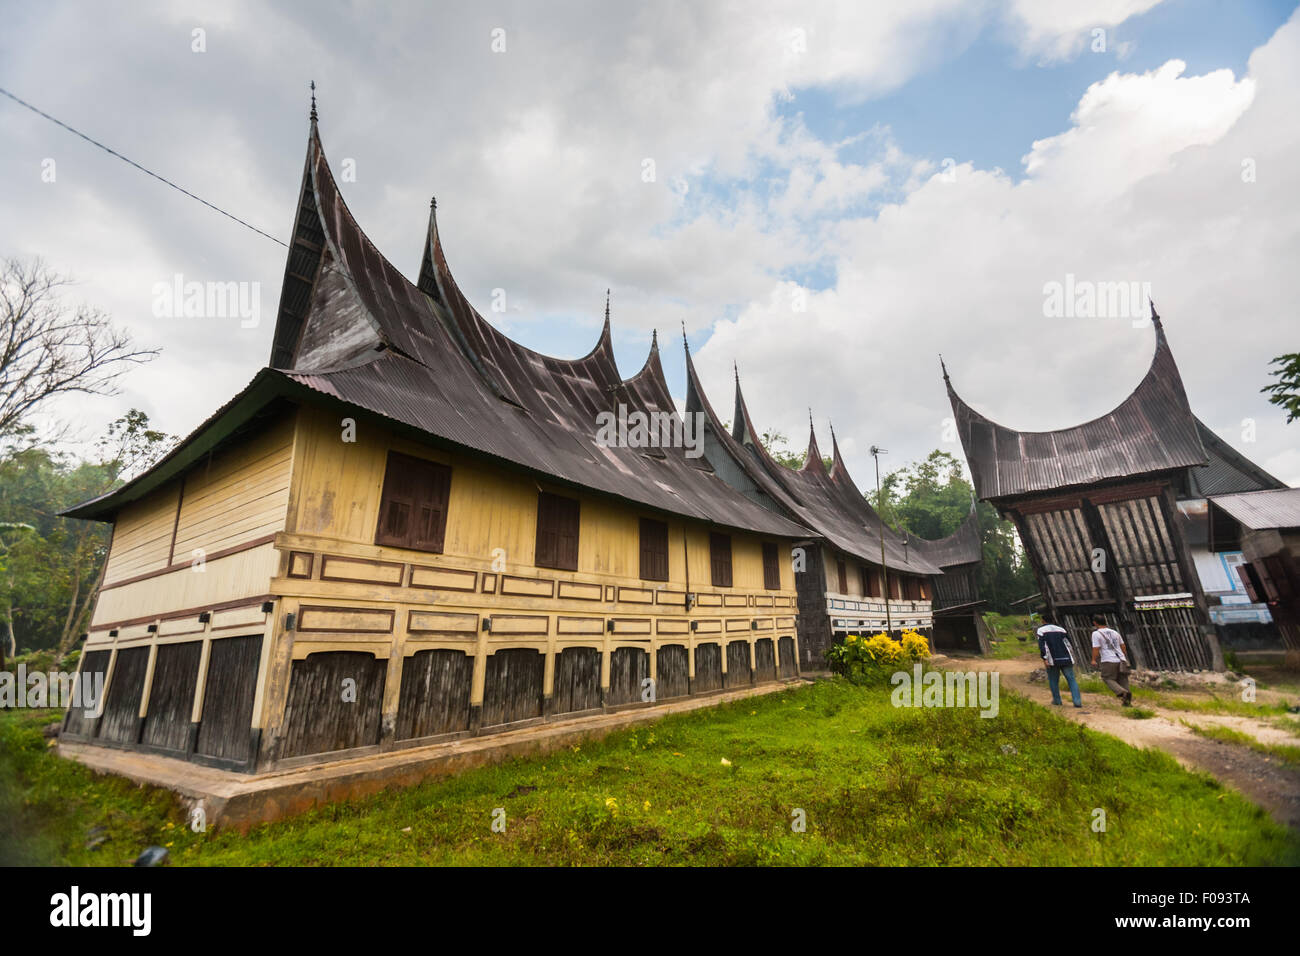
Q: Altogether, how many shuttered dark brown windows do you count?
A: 5